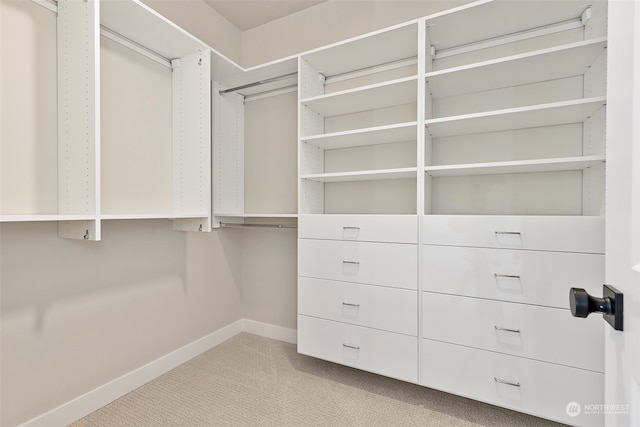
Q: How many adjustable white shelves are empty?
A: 6